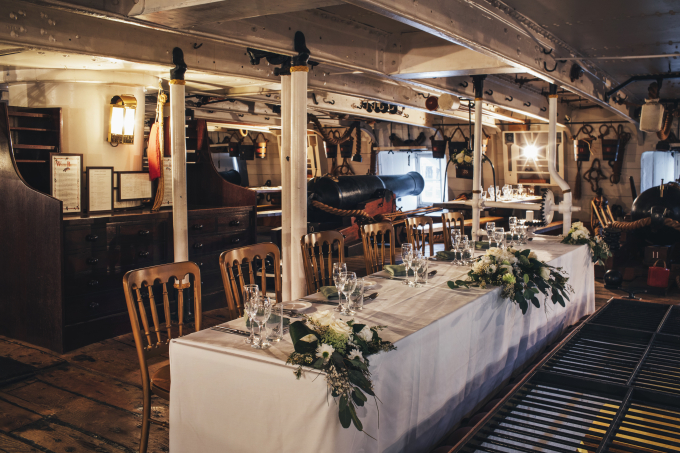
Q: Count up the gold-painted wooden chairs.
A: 6